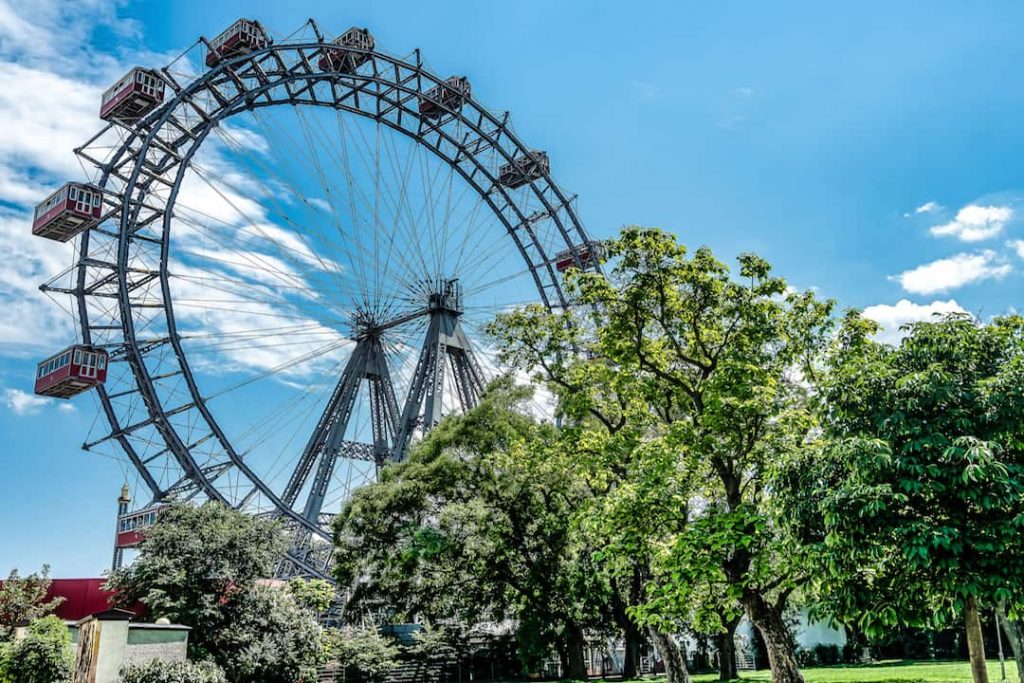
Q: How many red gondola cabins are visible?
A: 9